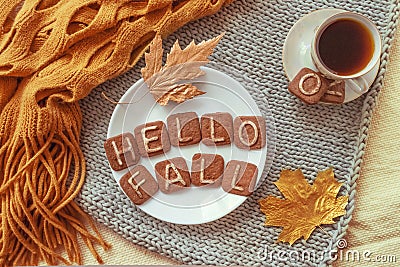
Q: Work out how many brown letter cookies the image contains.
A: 11